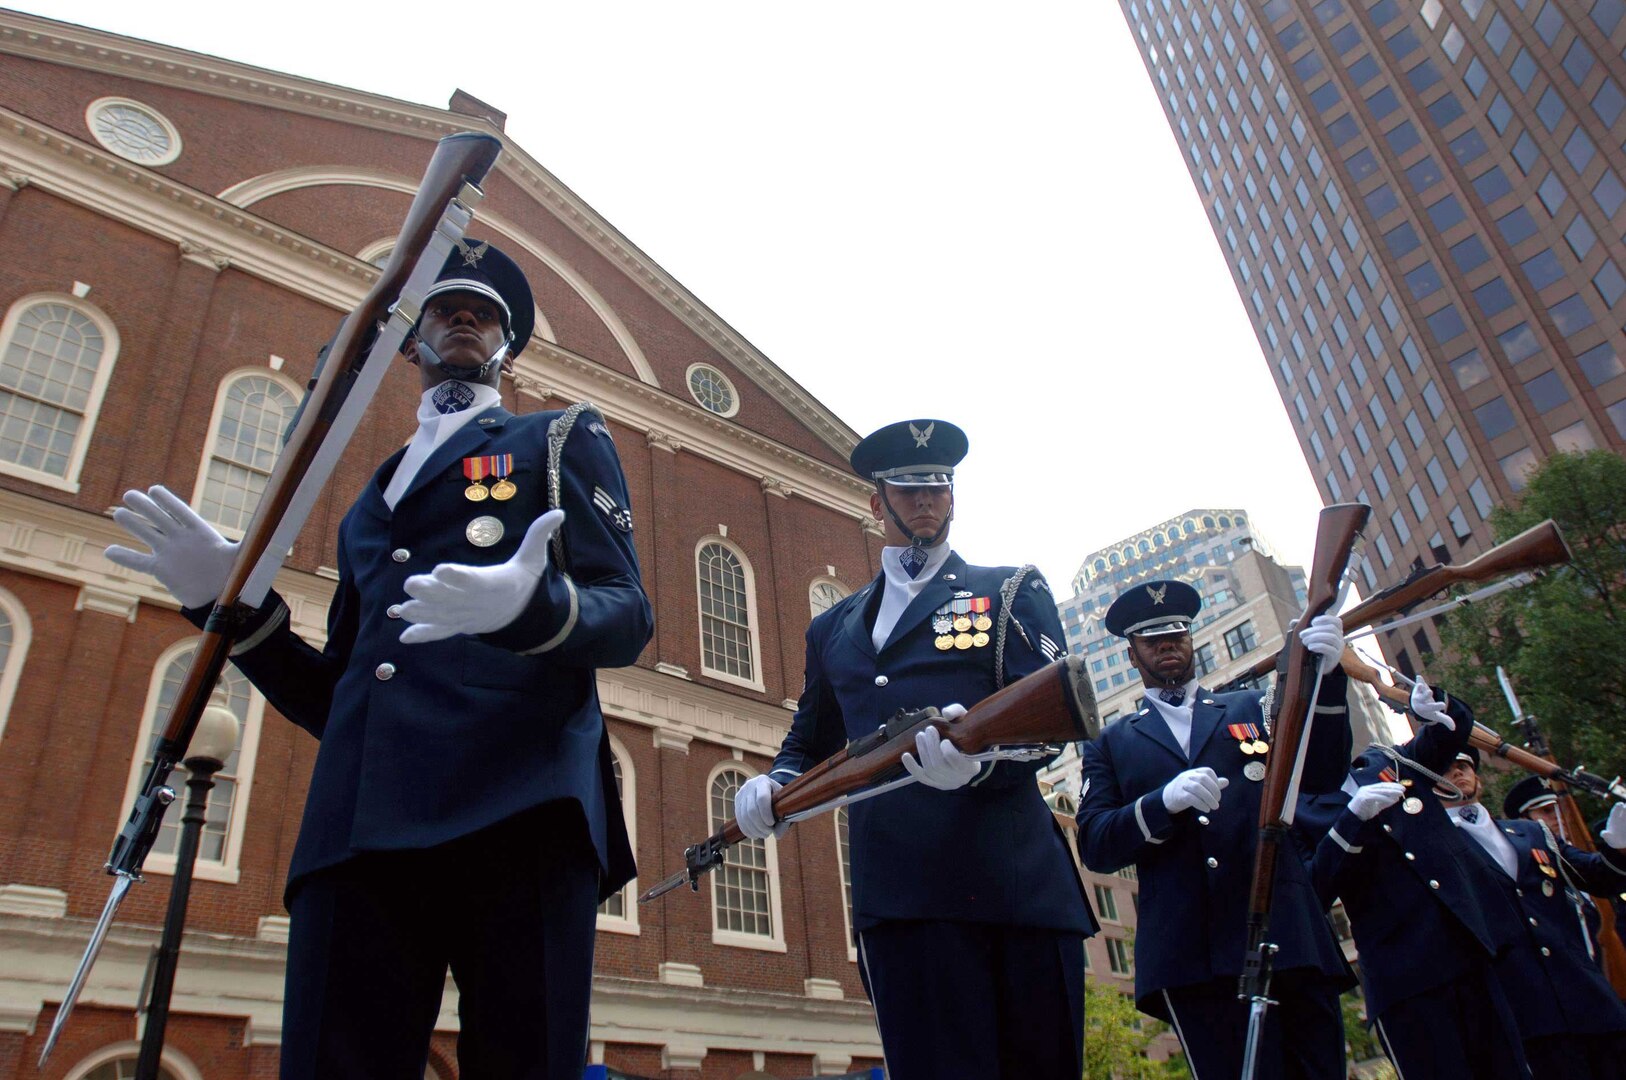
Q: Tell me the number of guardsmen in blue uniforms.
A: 6